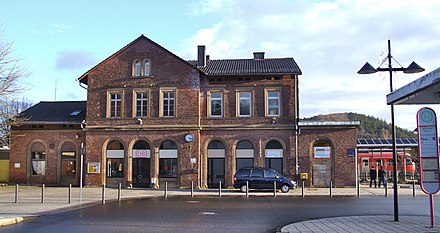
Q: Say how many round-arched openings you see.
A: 11